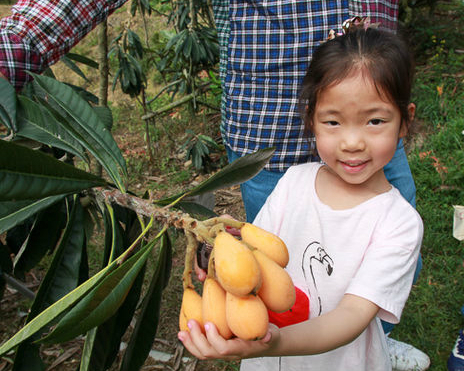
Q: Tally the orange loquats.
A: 6